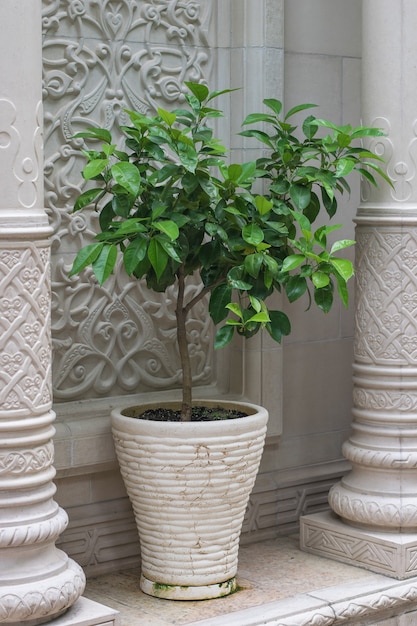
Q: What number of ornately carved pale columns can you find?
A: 2